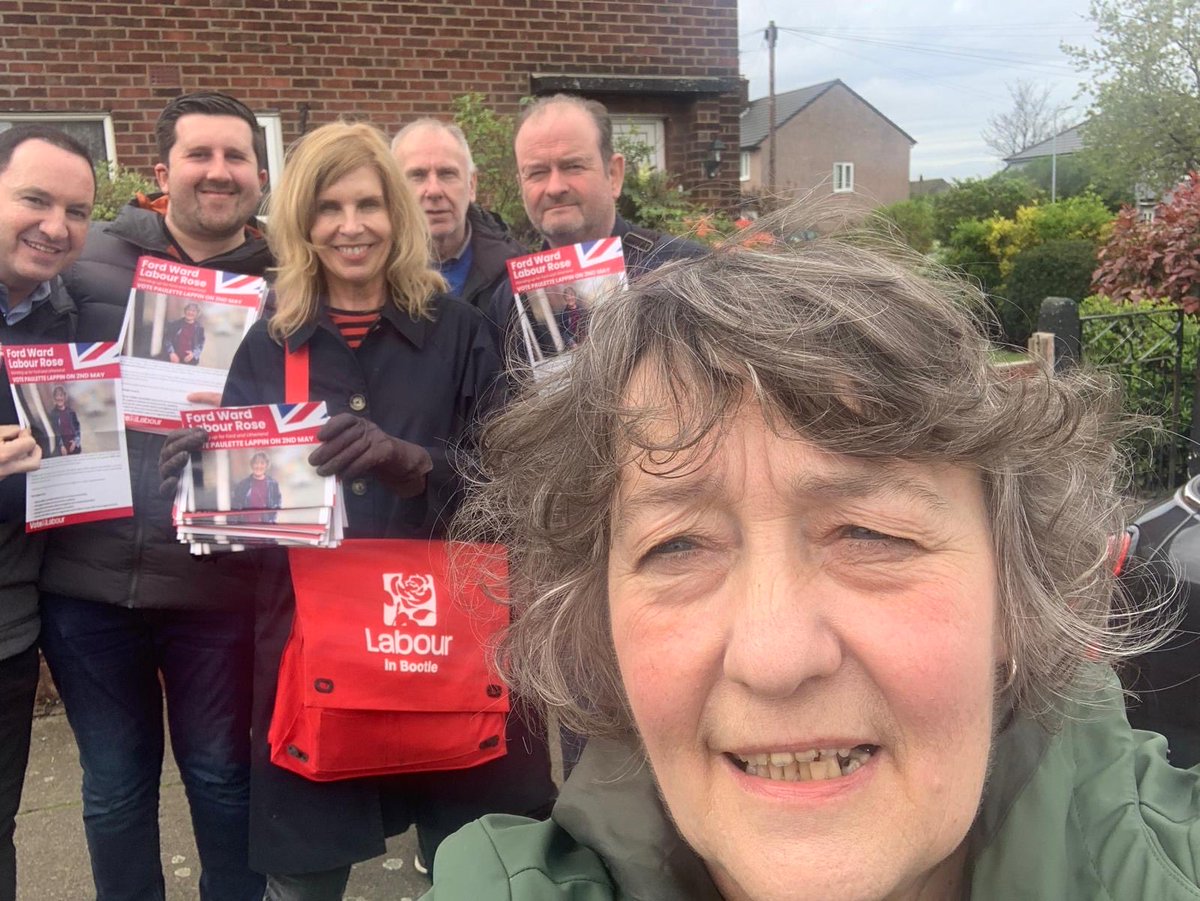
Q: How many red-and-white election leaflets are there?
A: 4